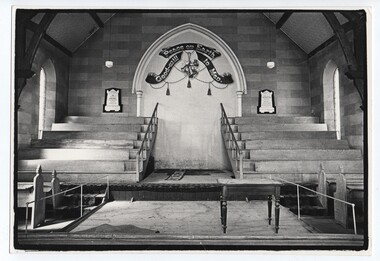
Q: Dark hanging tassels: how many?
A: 3